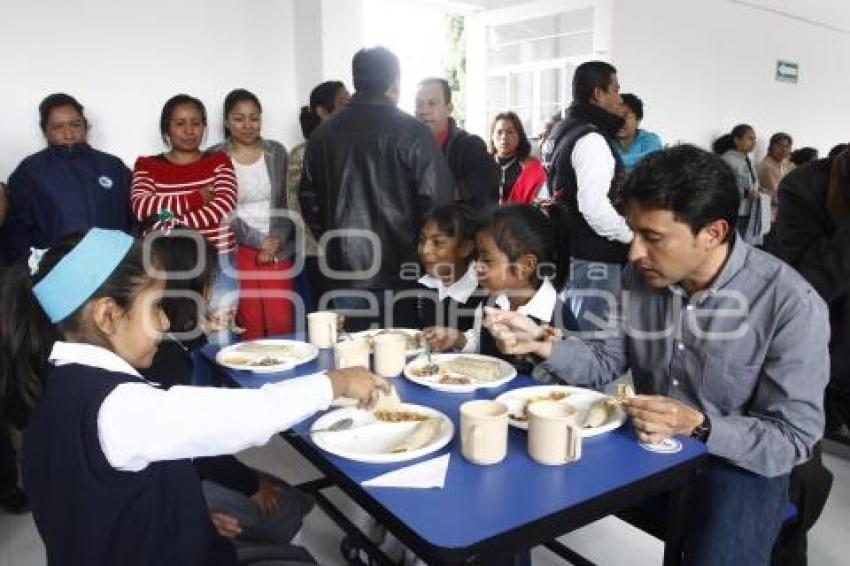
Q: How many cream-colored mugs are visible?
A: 5